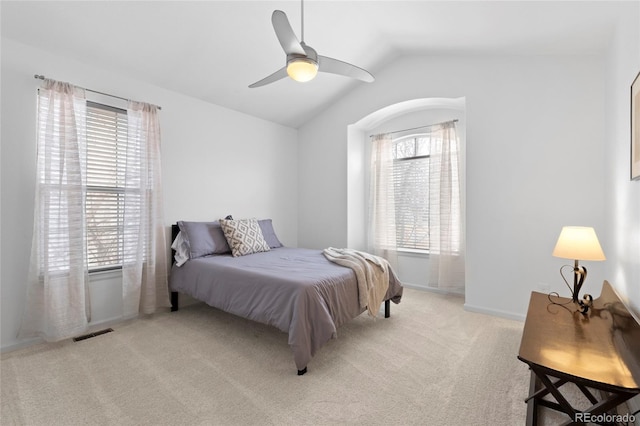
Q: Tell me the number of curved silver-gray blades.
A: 3